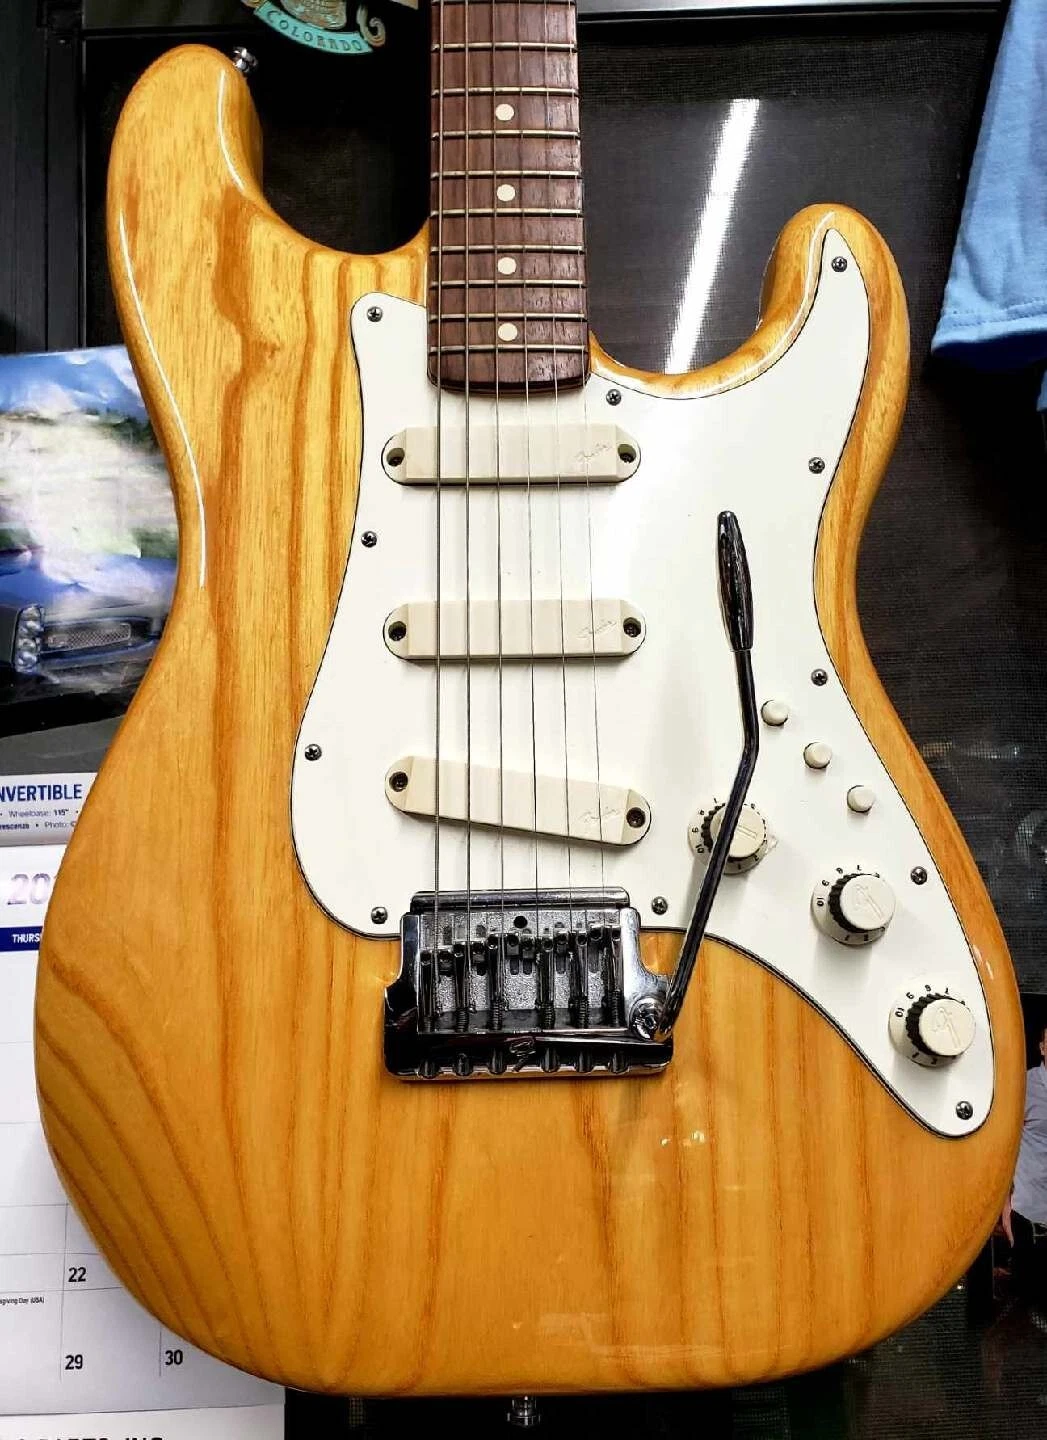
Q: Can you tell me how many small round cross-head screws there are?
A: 11